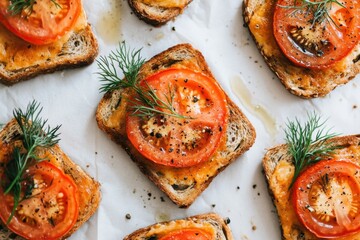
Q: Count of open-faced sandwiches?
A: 7